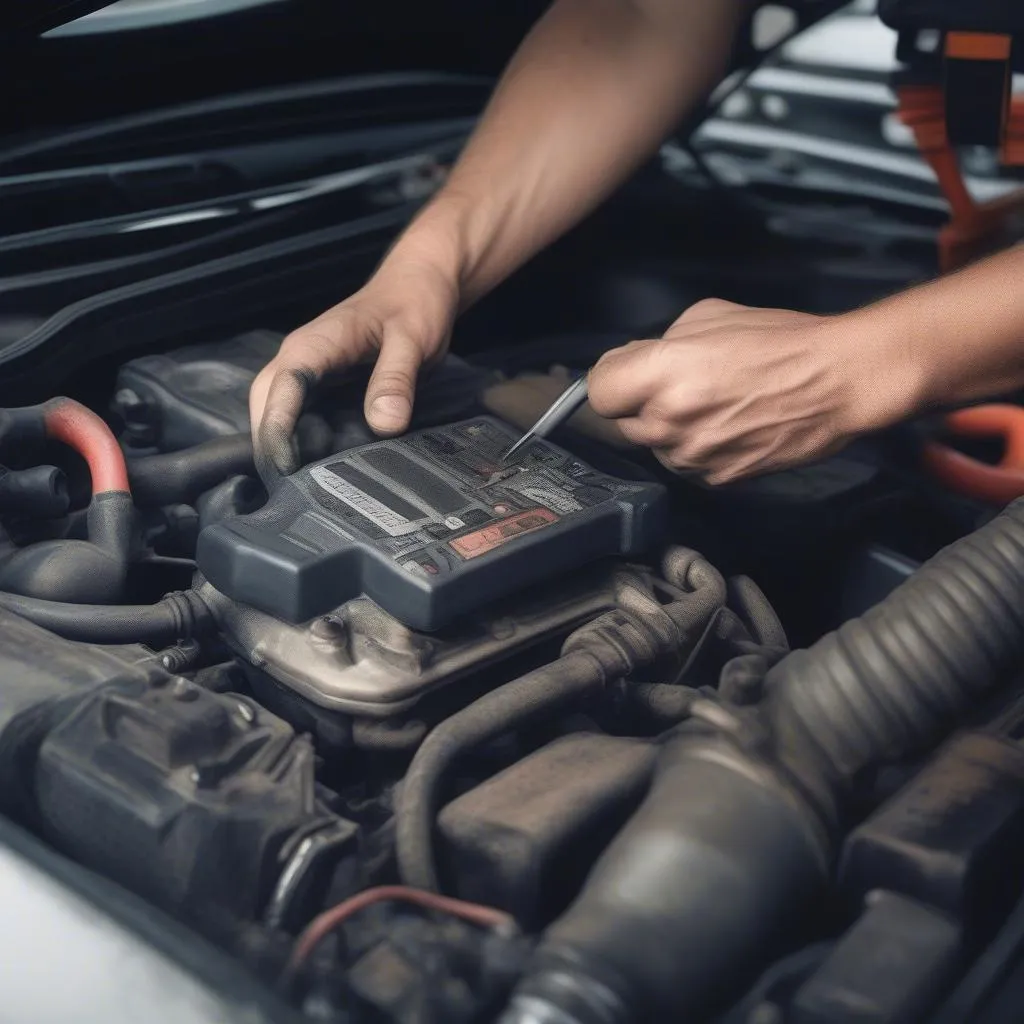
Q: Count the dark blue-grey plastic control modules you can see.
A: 1